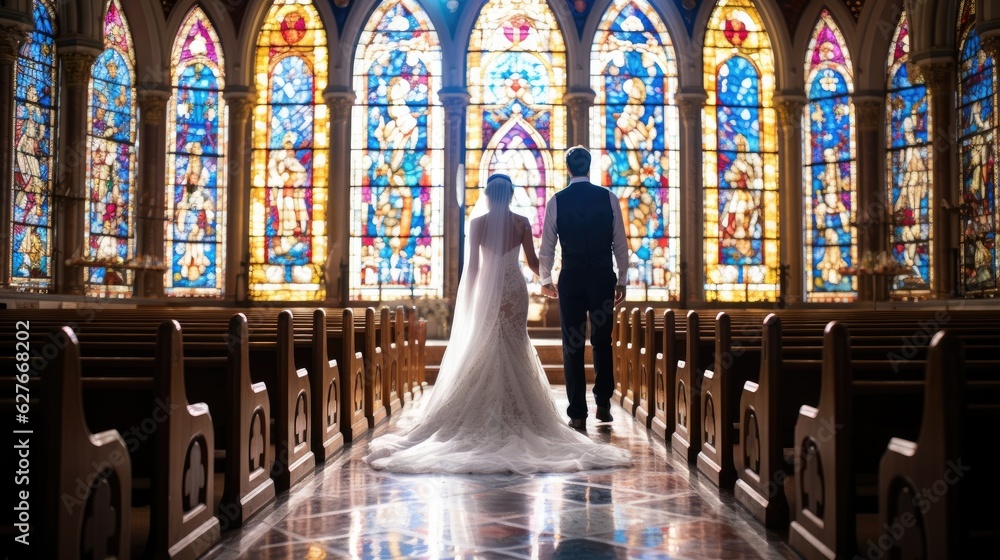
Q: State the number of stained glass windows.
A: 11